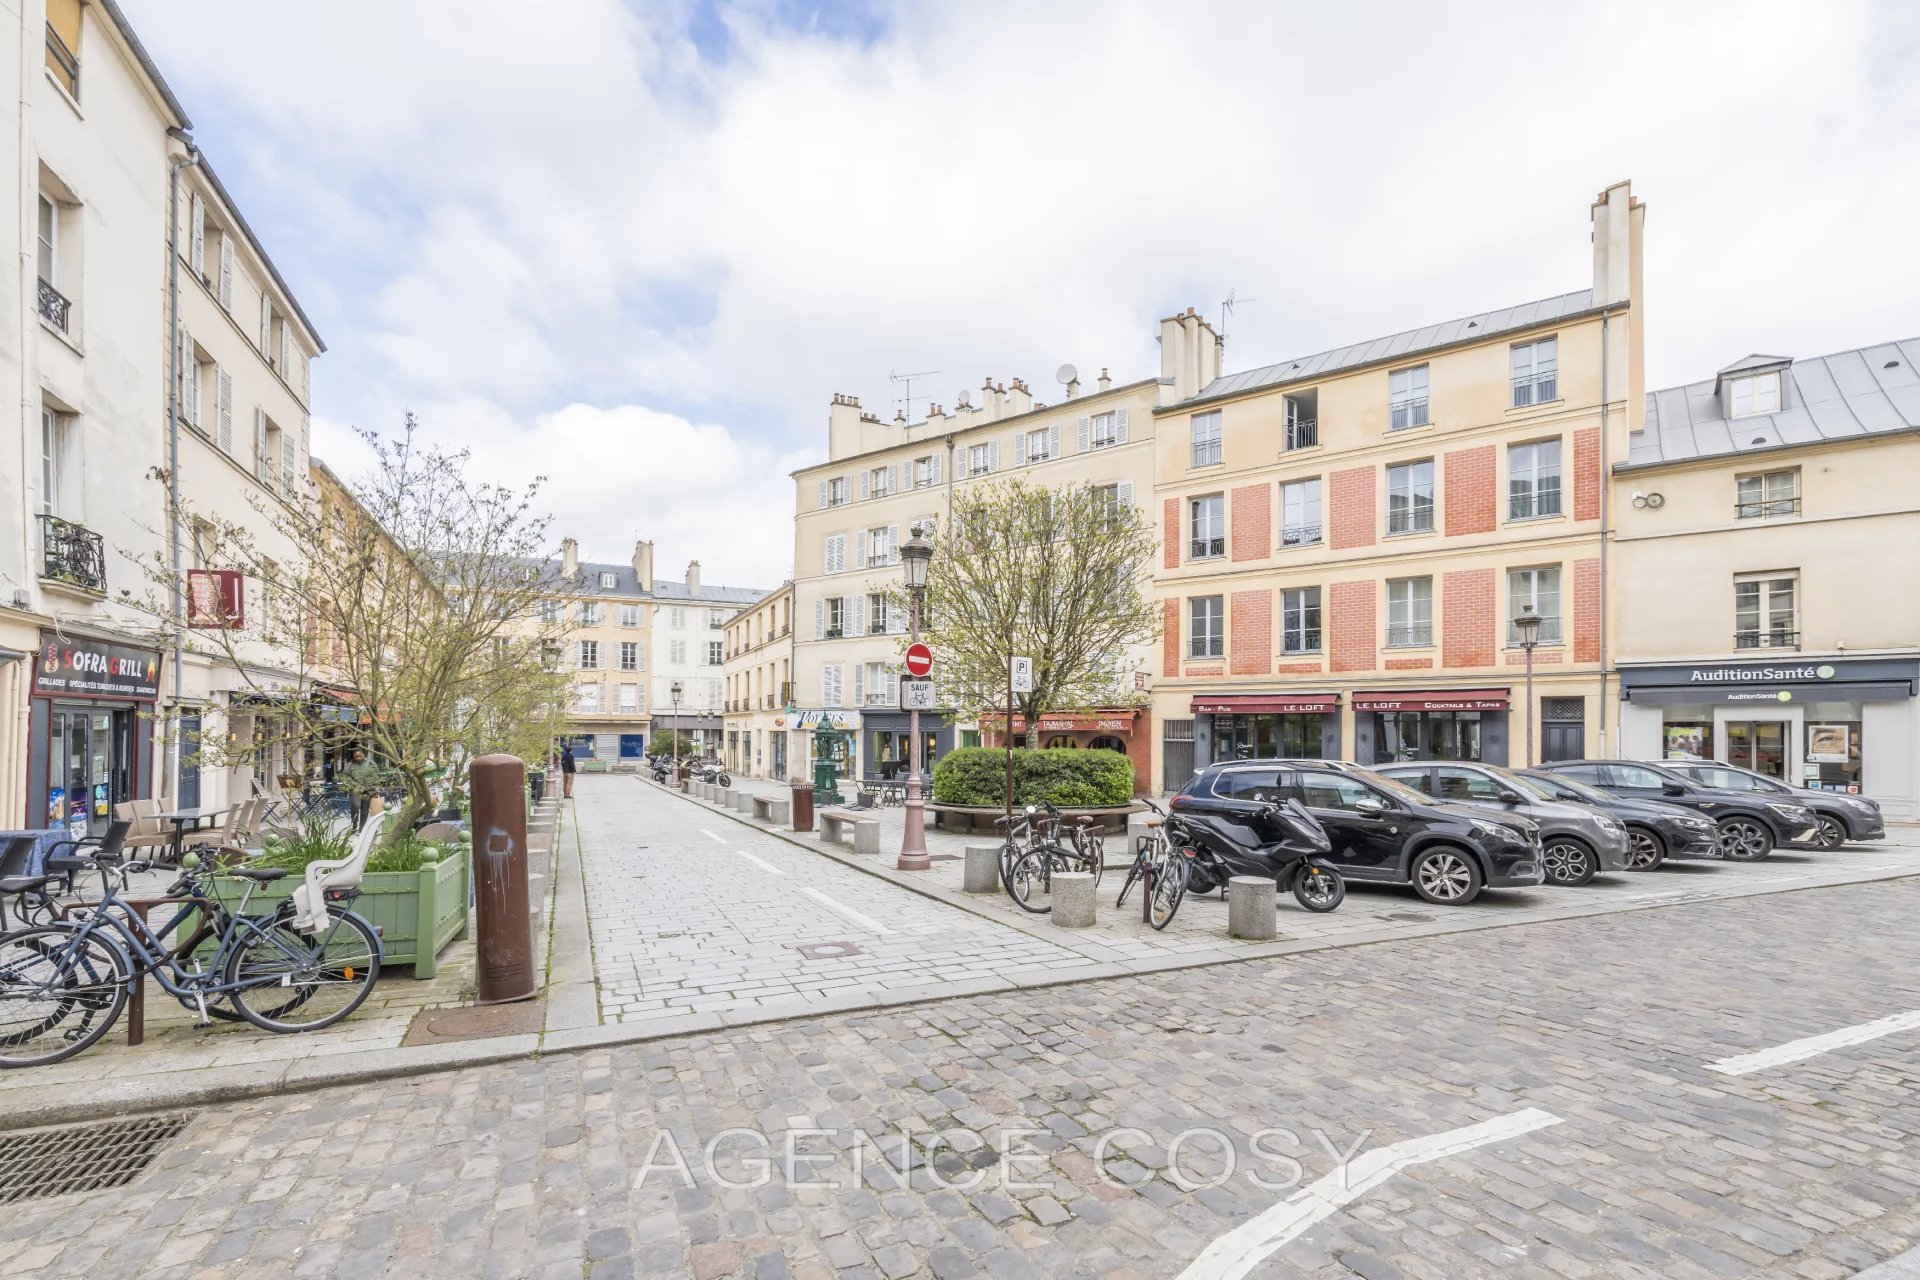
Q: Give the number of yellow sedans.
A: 0